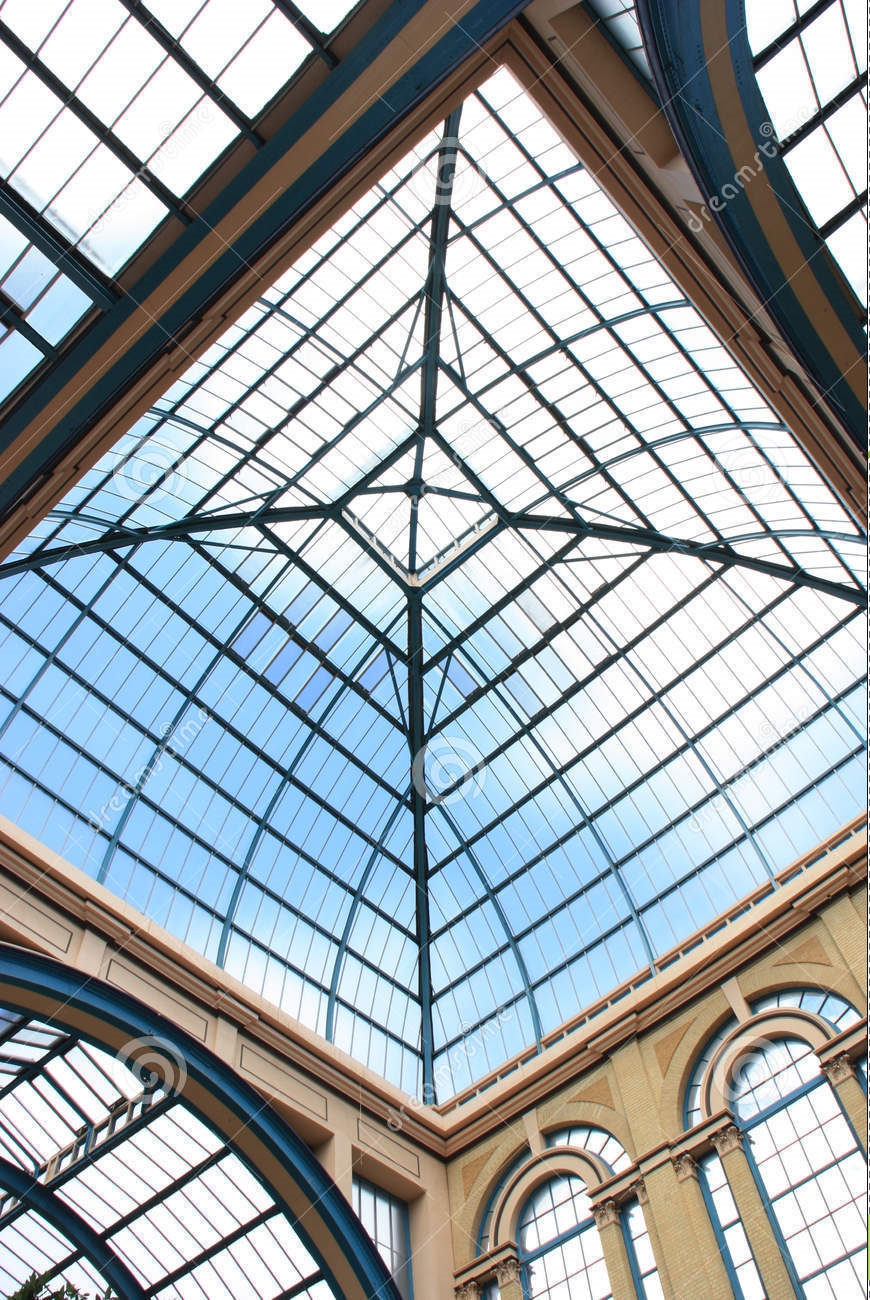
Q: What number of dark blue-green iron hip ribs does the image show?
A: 4